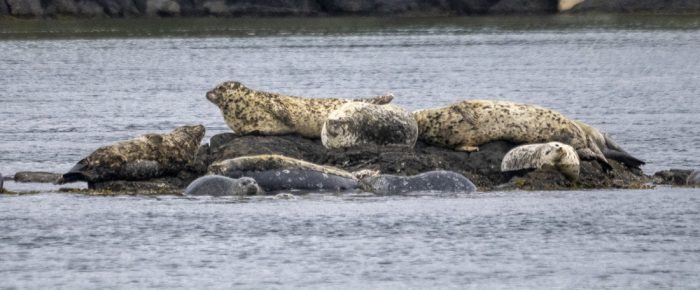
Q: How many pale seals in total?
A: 4